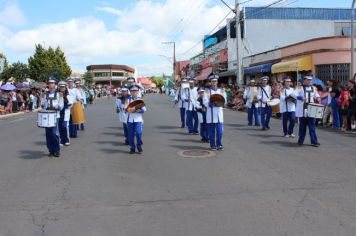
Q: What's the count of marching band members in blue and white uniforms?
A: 15